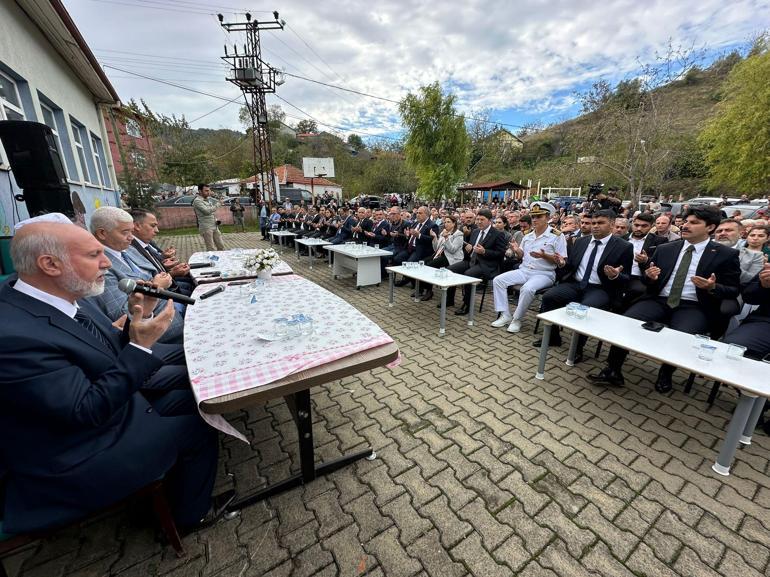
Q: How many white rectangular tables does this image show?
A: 5